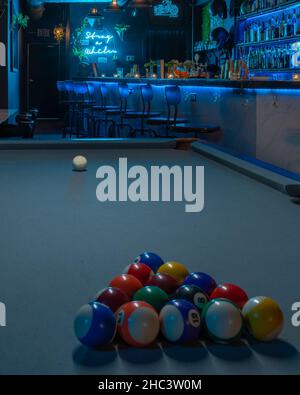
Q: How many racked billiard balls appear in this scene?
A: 15